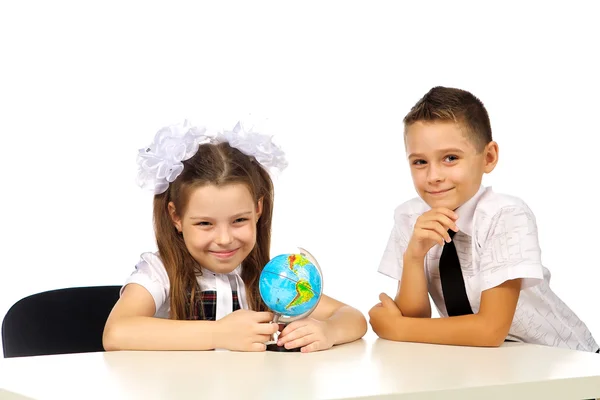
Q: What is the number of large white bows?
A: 2